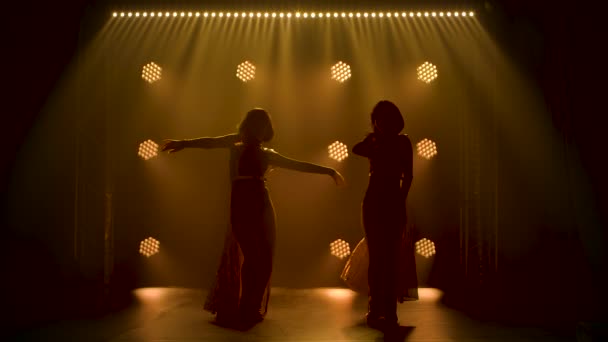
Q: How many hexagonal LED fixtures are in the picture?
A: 10